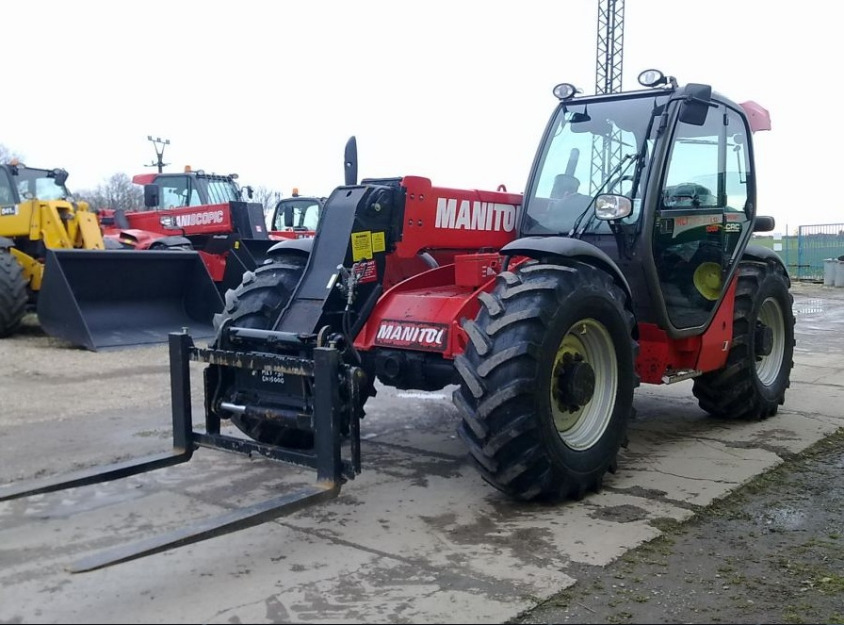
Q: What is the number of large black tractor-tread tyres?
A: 4